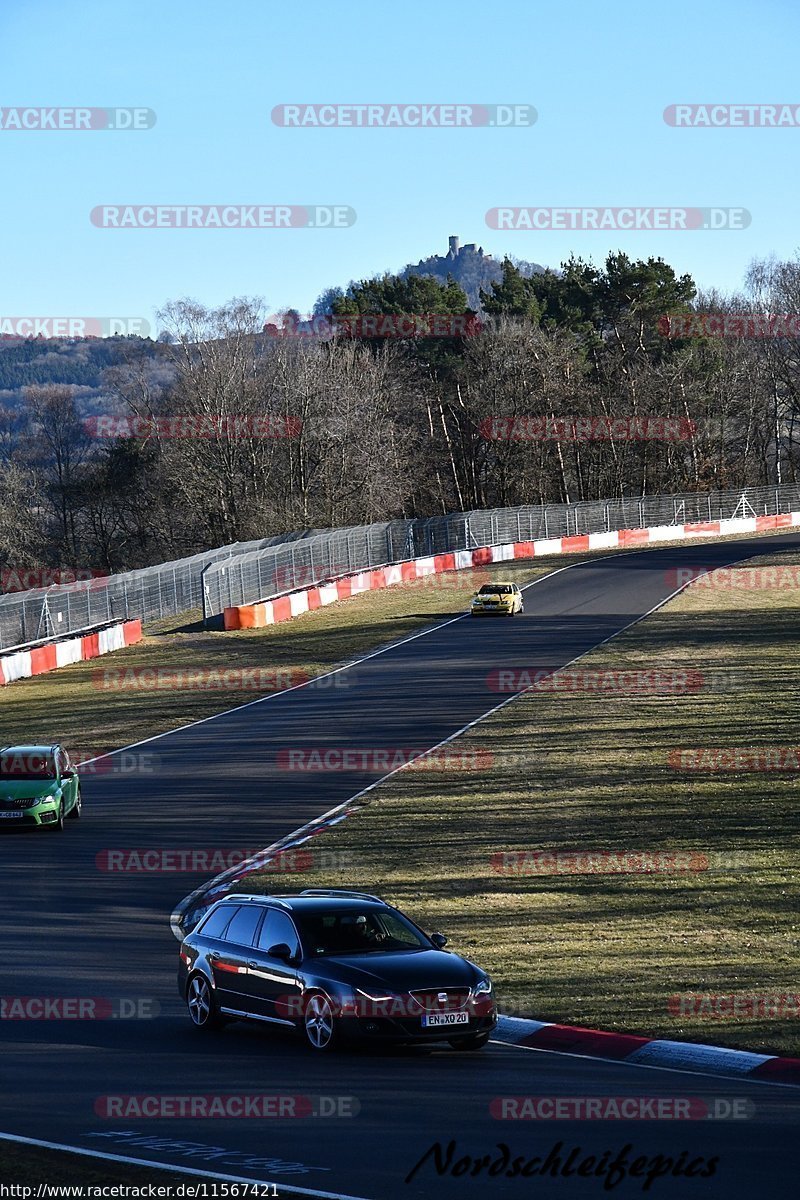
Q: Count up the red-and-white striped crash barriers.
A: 2